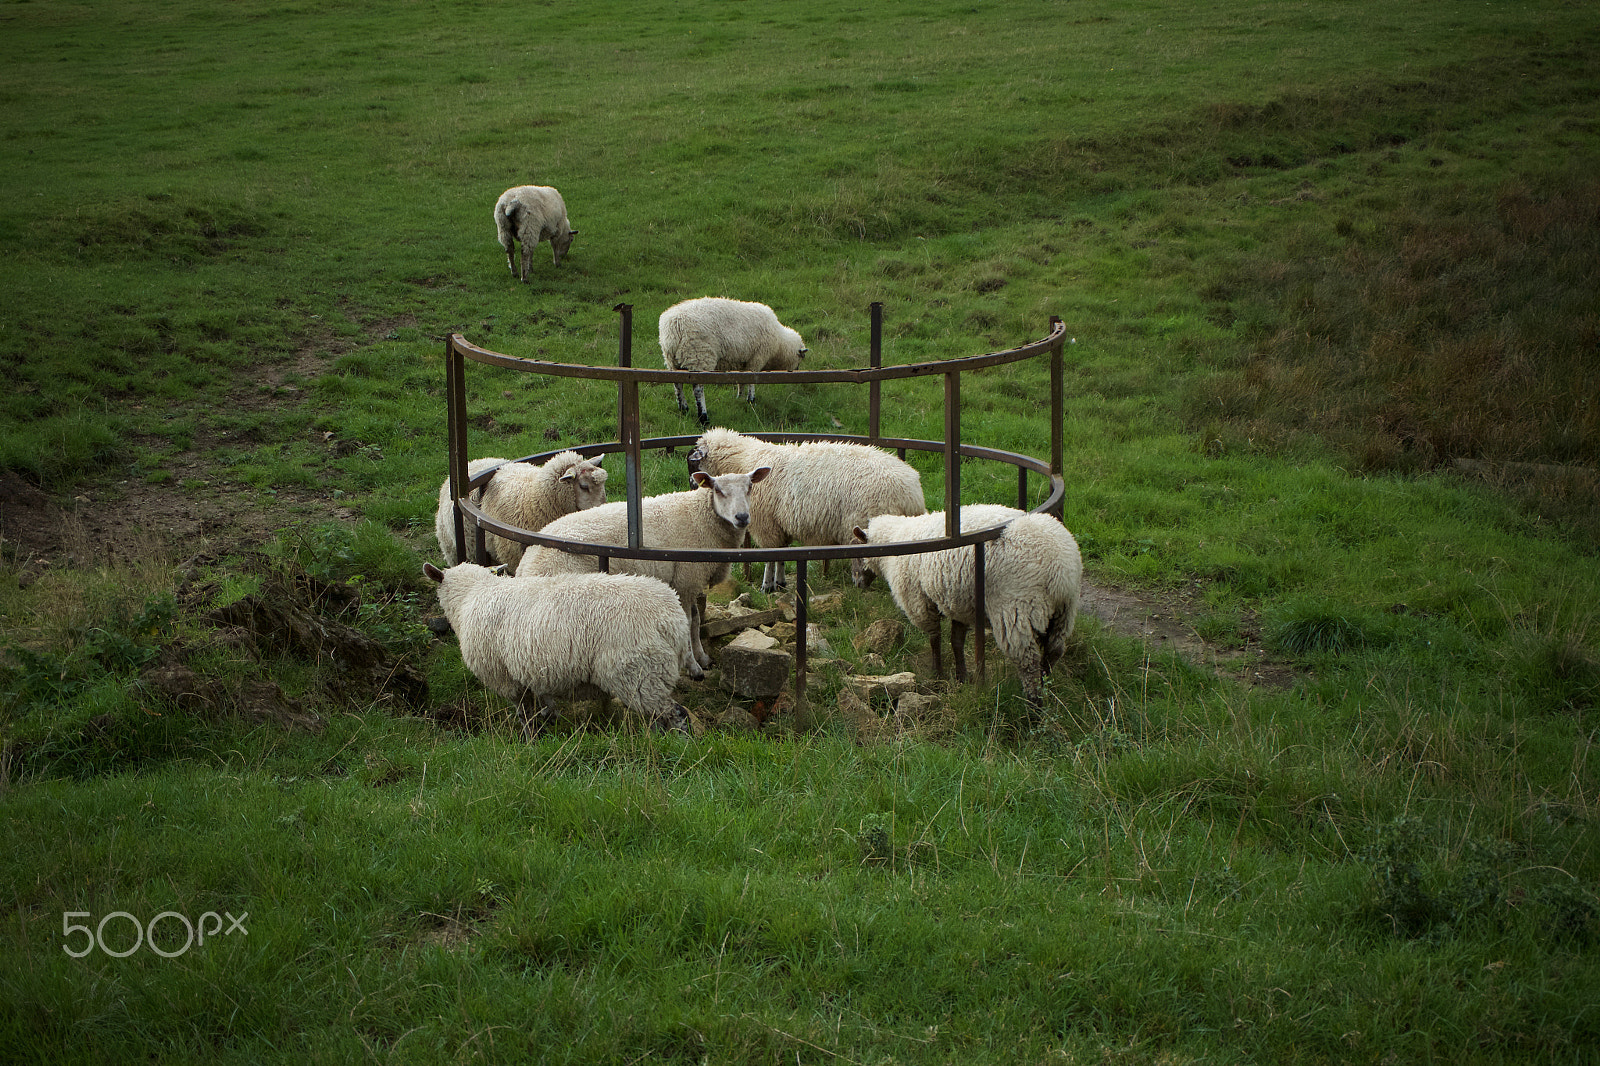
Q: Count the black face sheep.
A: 1